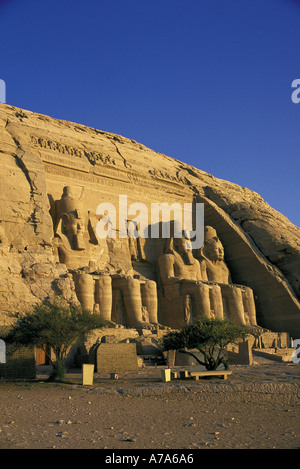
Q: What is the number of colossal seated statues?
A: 4